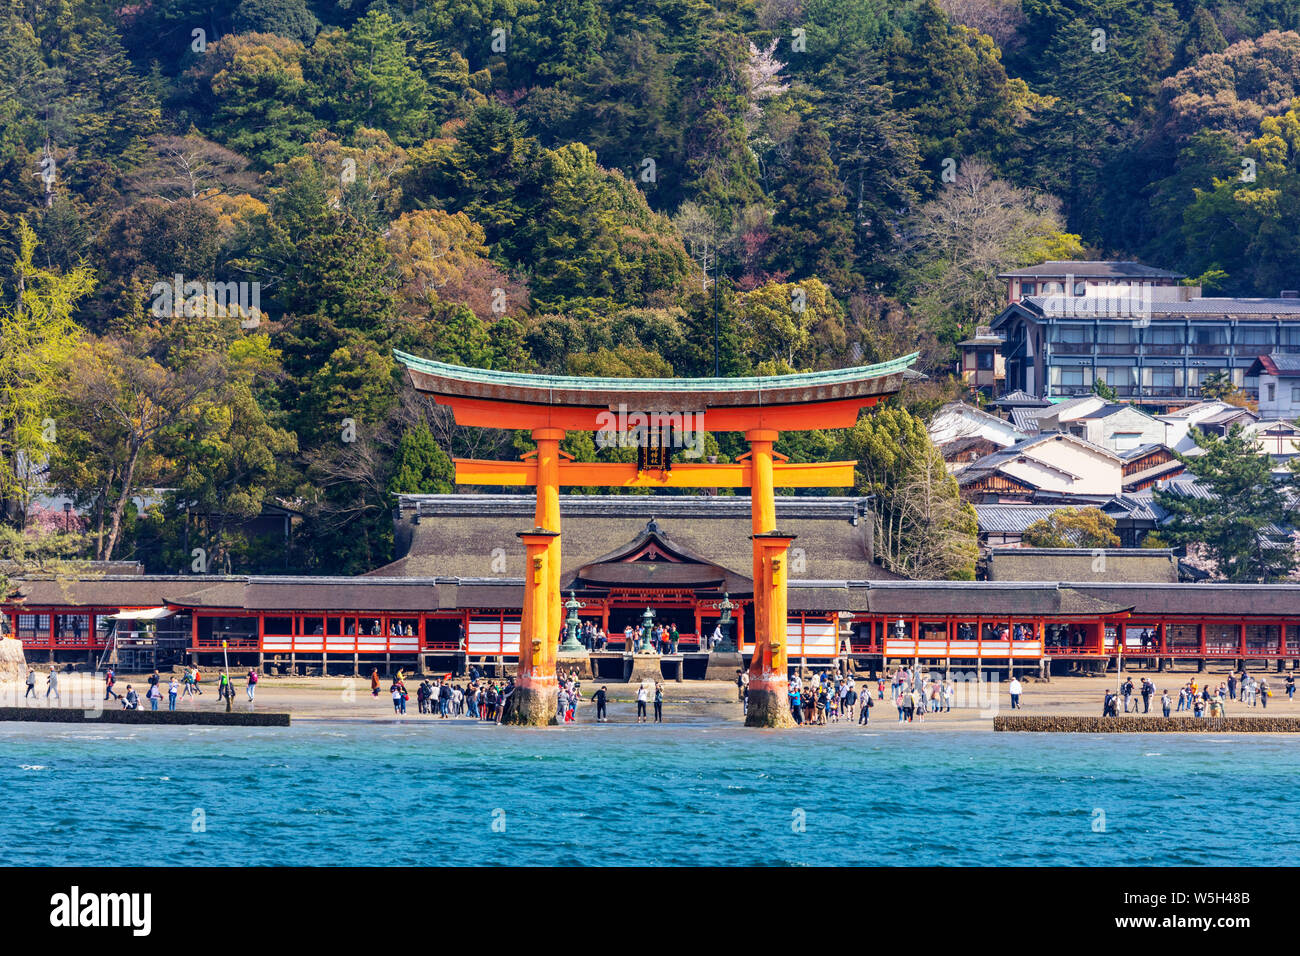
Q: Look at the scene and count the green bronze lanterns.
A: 3